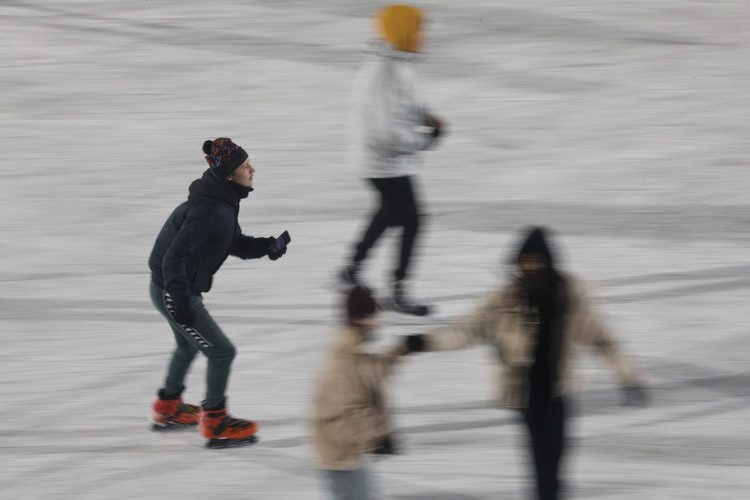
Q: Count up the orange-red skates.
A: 2